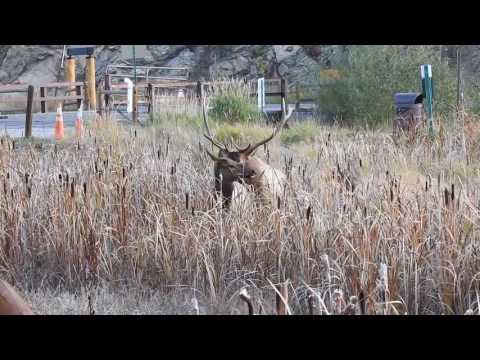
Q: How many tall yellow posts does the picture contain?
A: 2